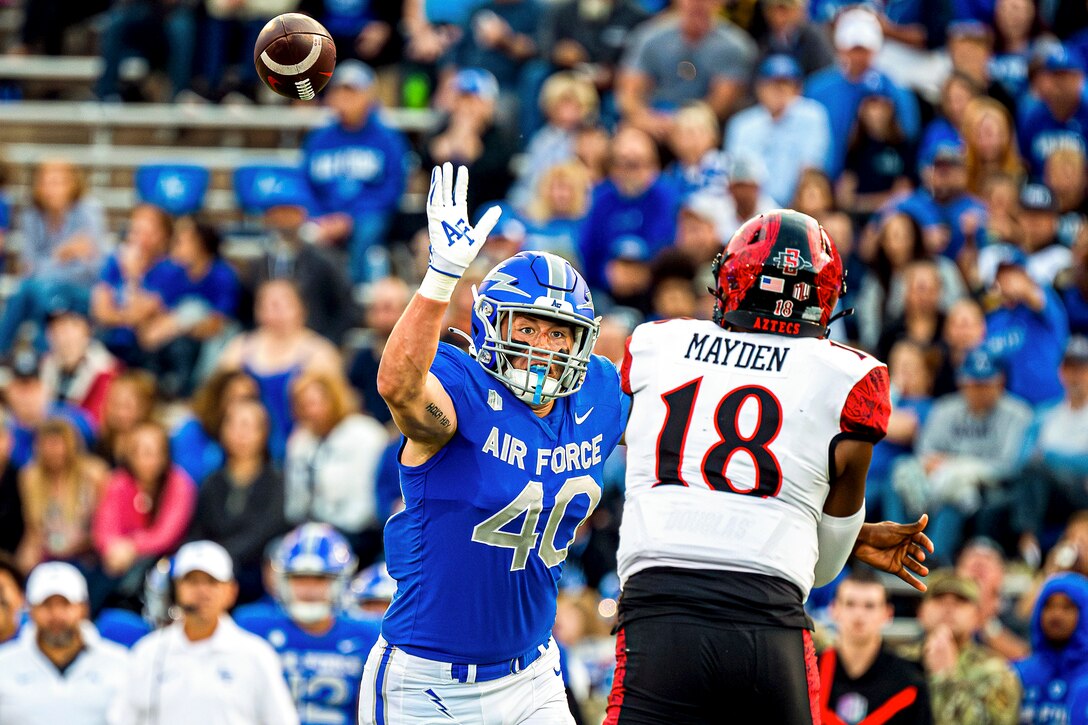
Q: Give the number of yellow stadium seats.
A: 0